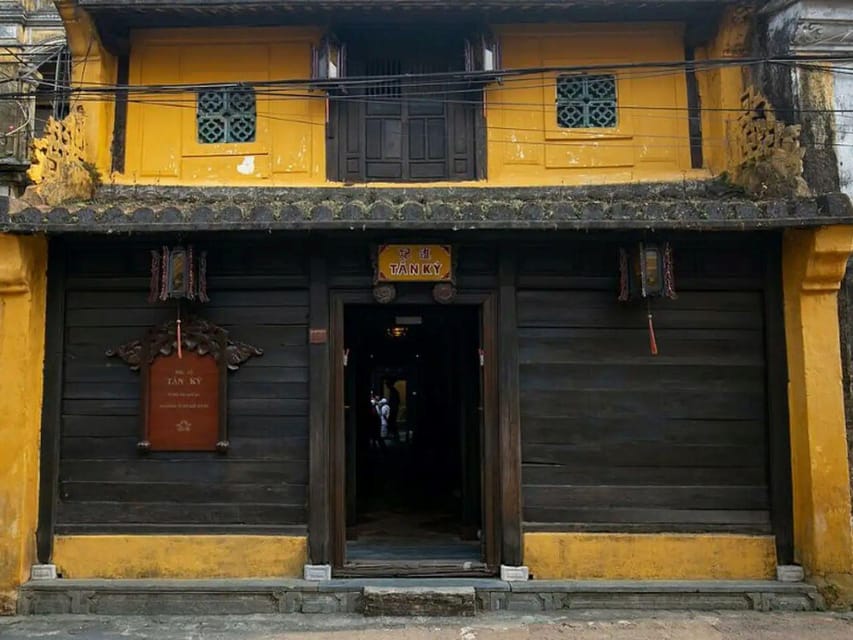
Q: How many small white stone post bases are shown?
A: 4